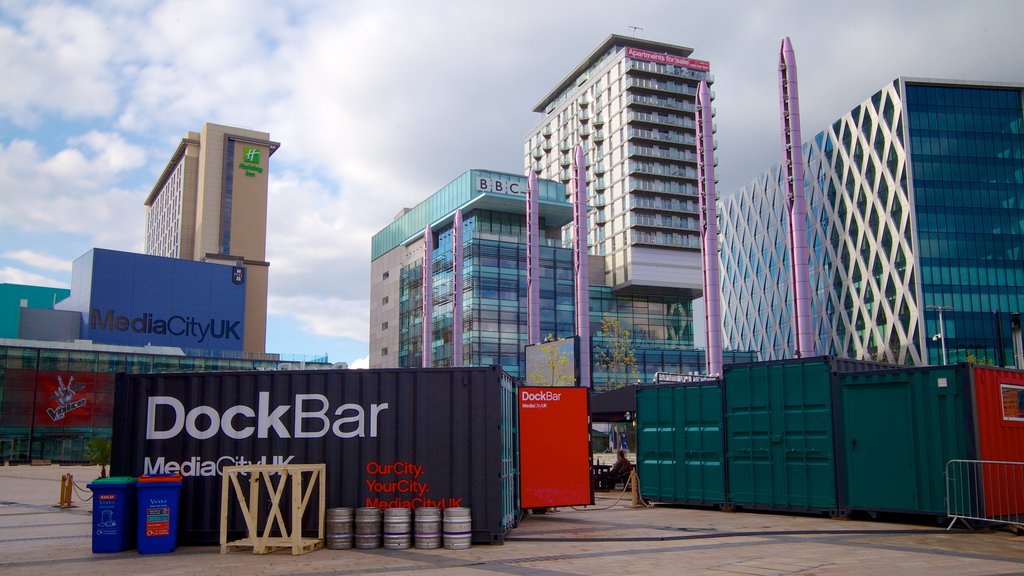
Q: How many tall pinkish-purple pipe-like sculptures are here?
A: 6